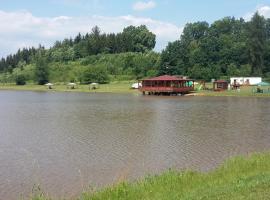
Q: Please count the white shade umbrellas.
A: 3